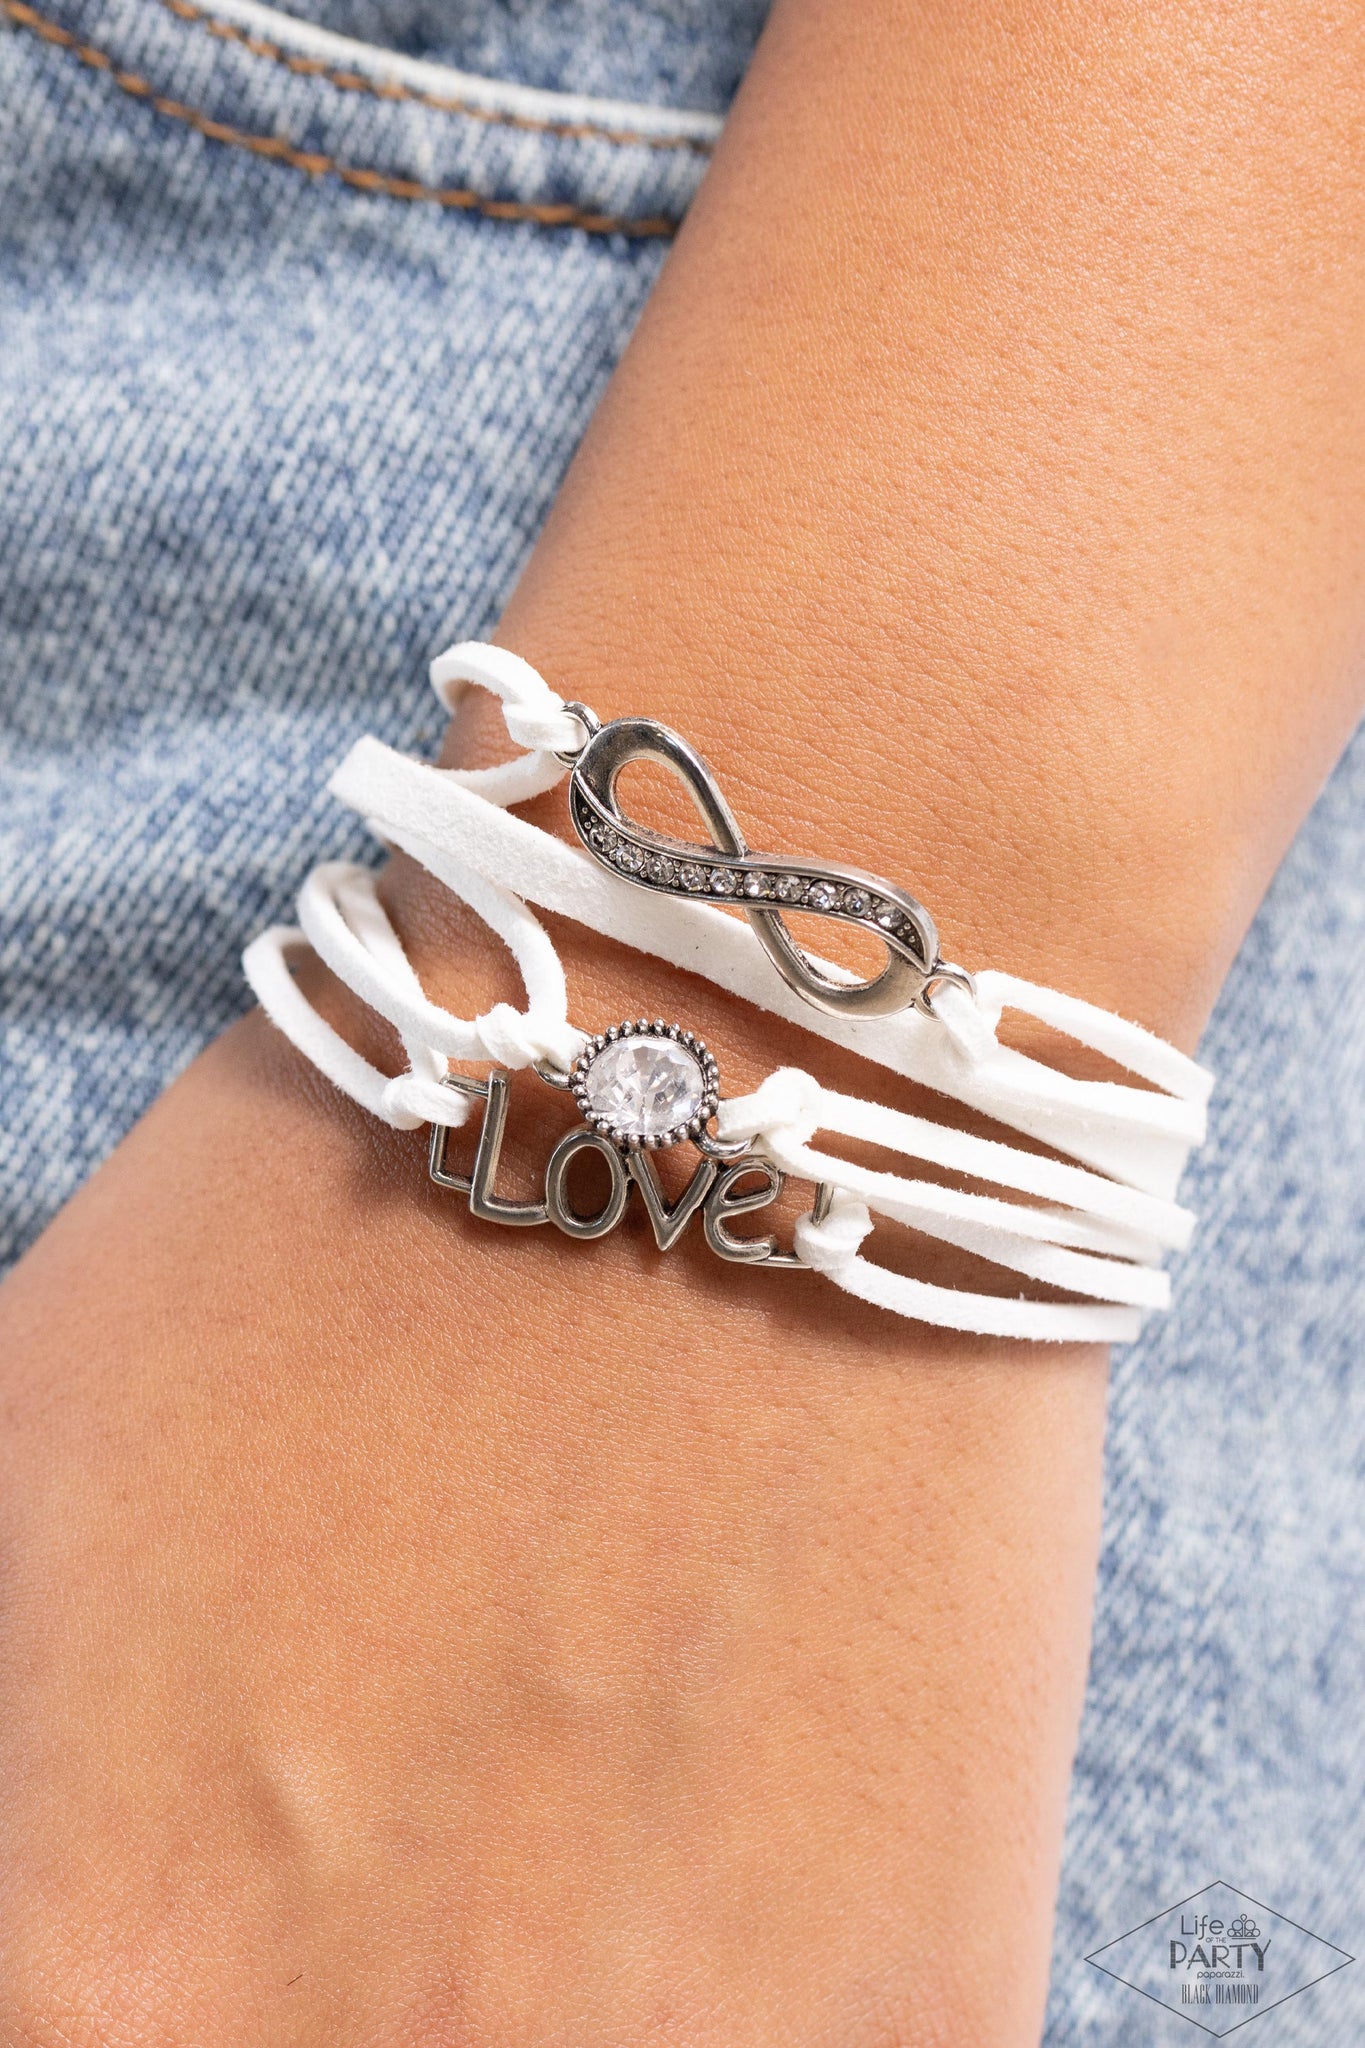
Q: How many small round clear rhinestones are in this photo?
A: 10